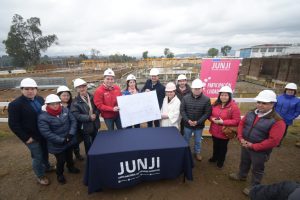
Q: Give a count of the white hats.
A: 13